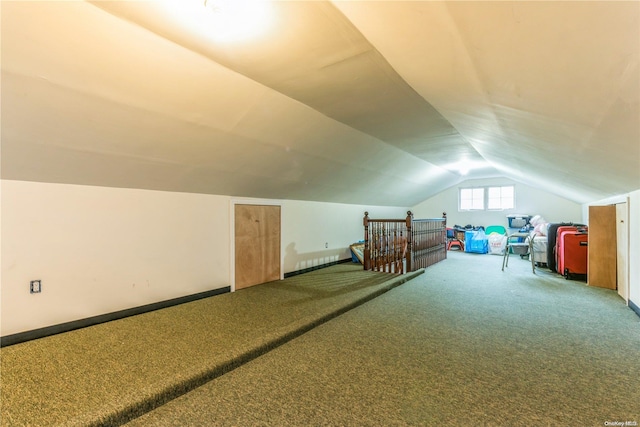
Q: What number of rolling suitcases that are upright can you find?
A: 3